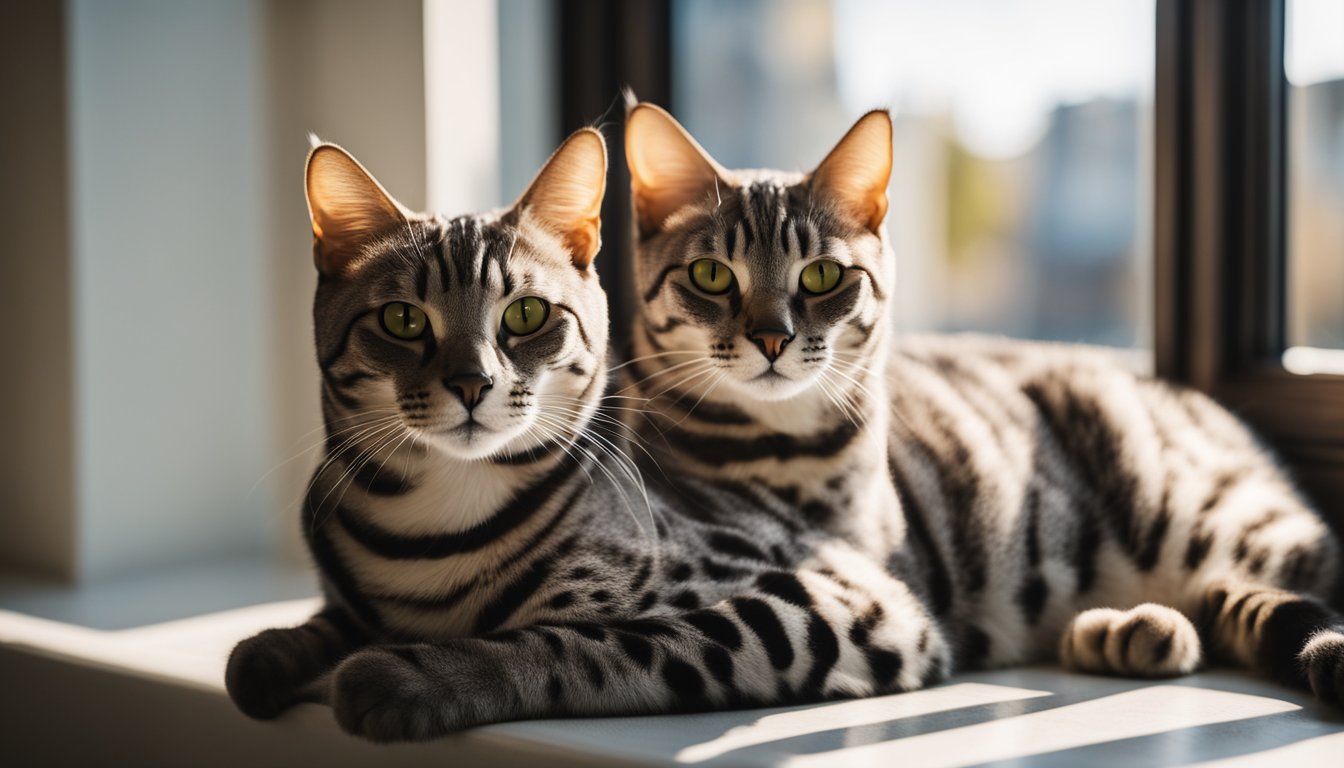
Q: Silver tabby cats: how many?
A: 2